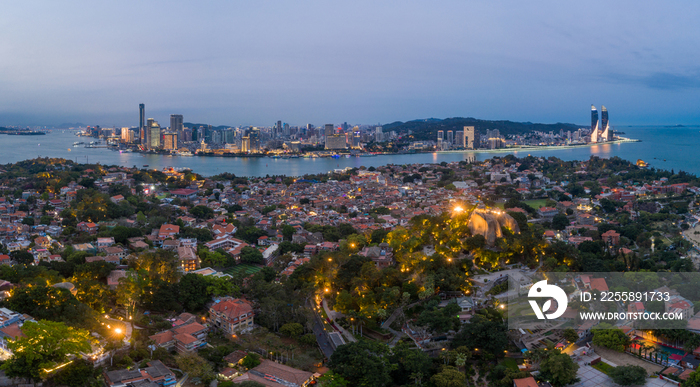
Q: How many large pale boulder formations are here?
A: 1